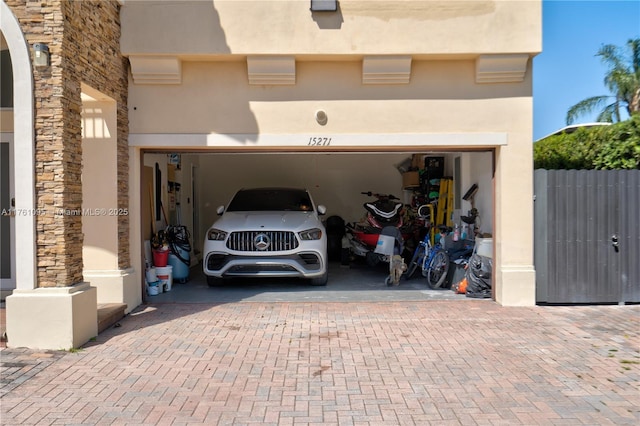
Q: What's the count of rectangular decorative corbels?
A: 4